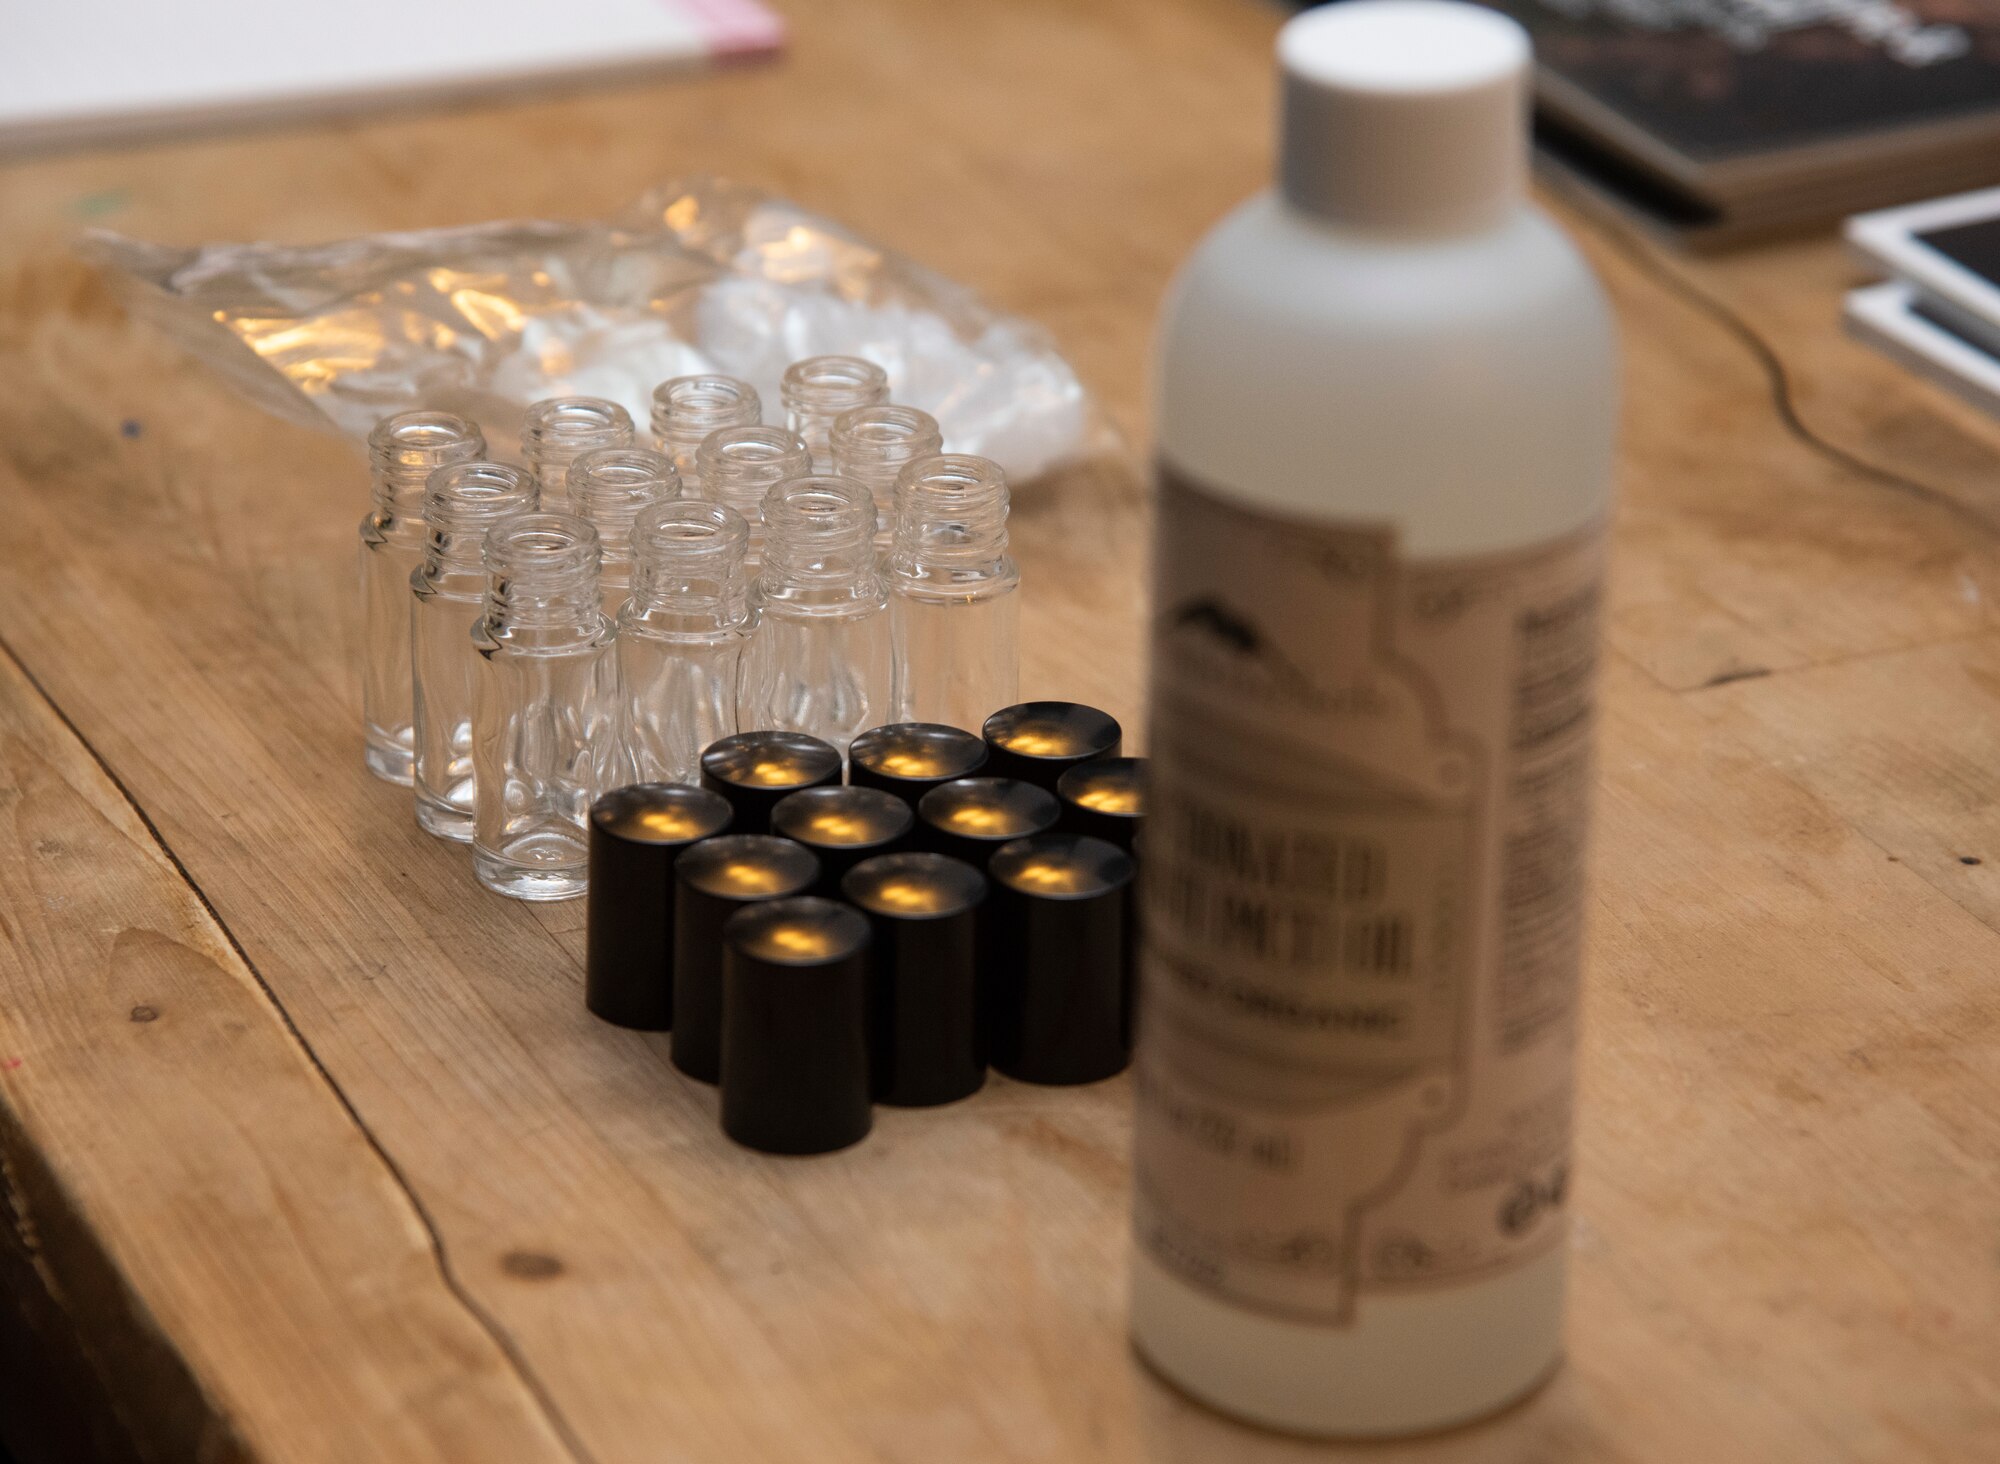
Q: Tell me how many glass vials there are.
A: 12